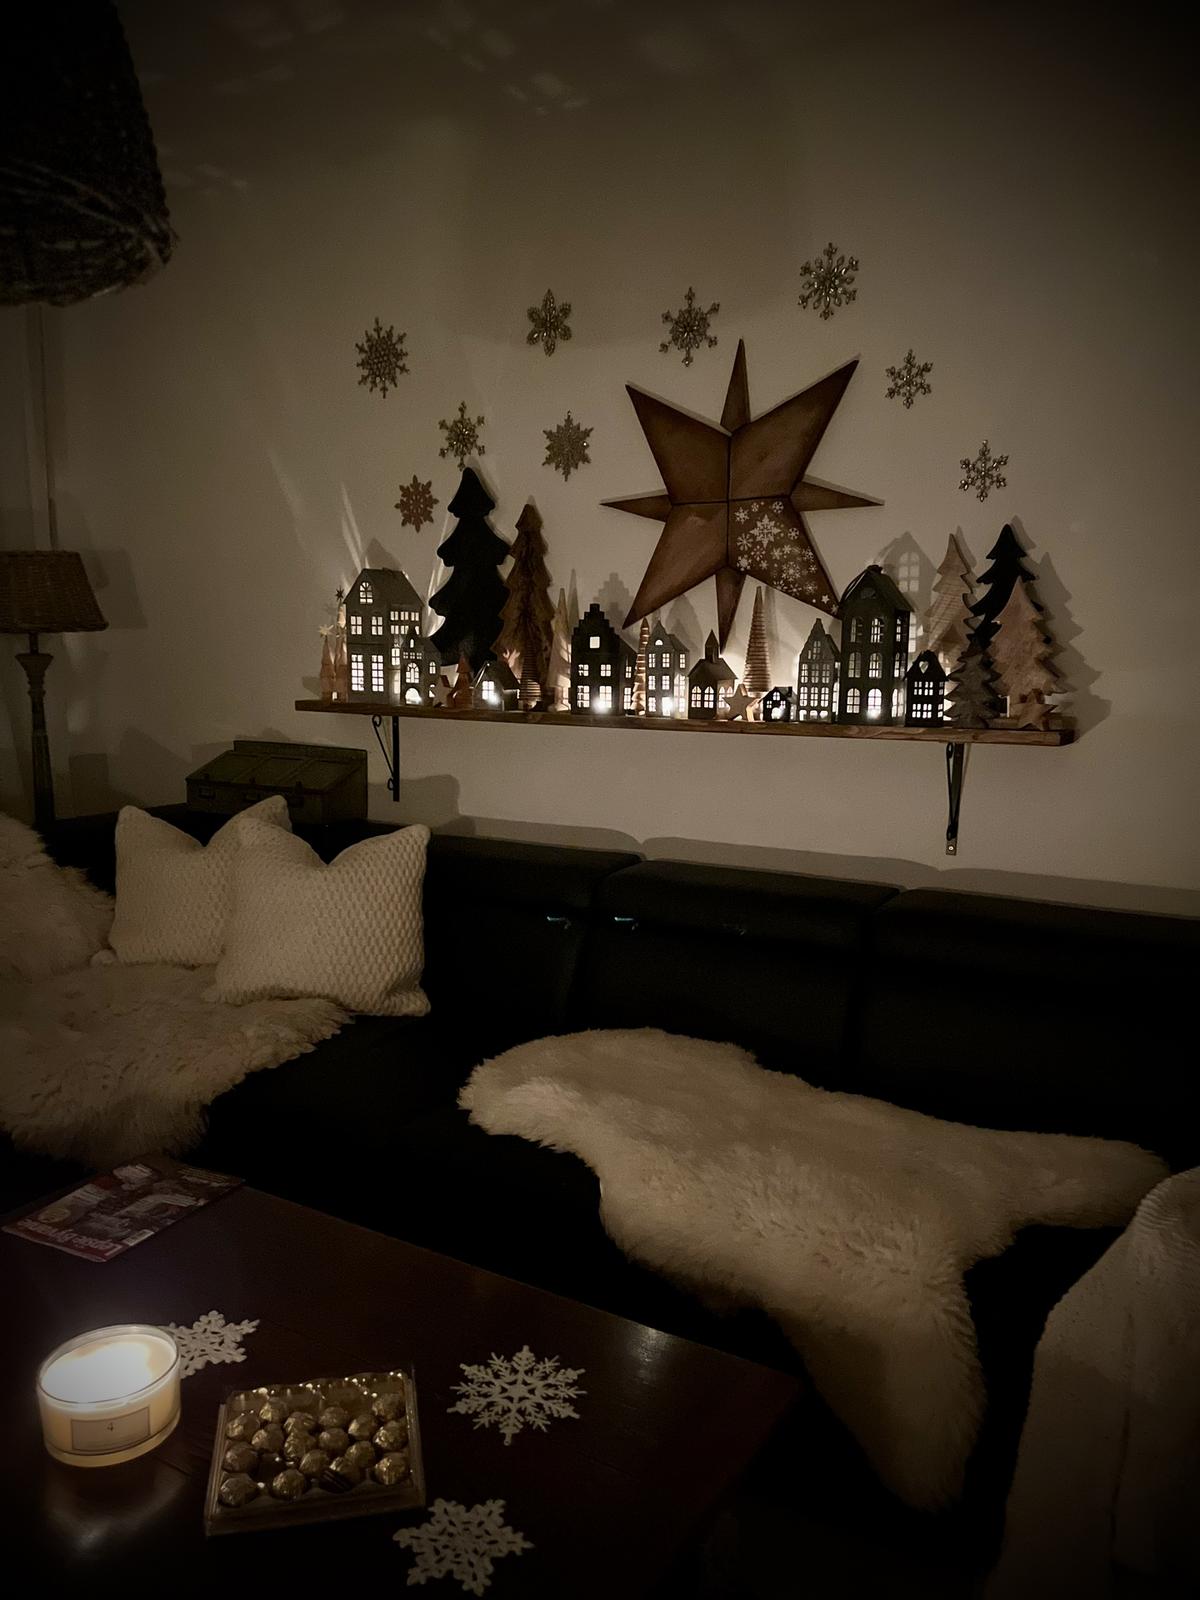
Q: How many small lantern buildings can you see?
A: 10